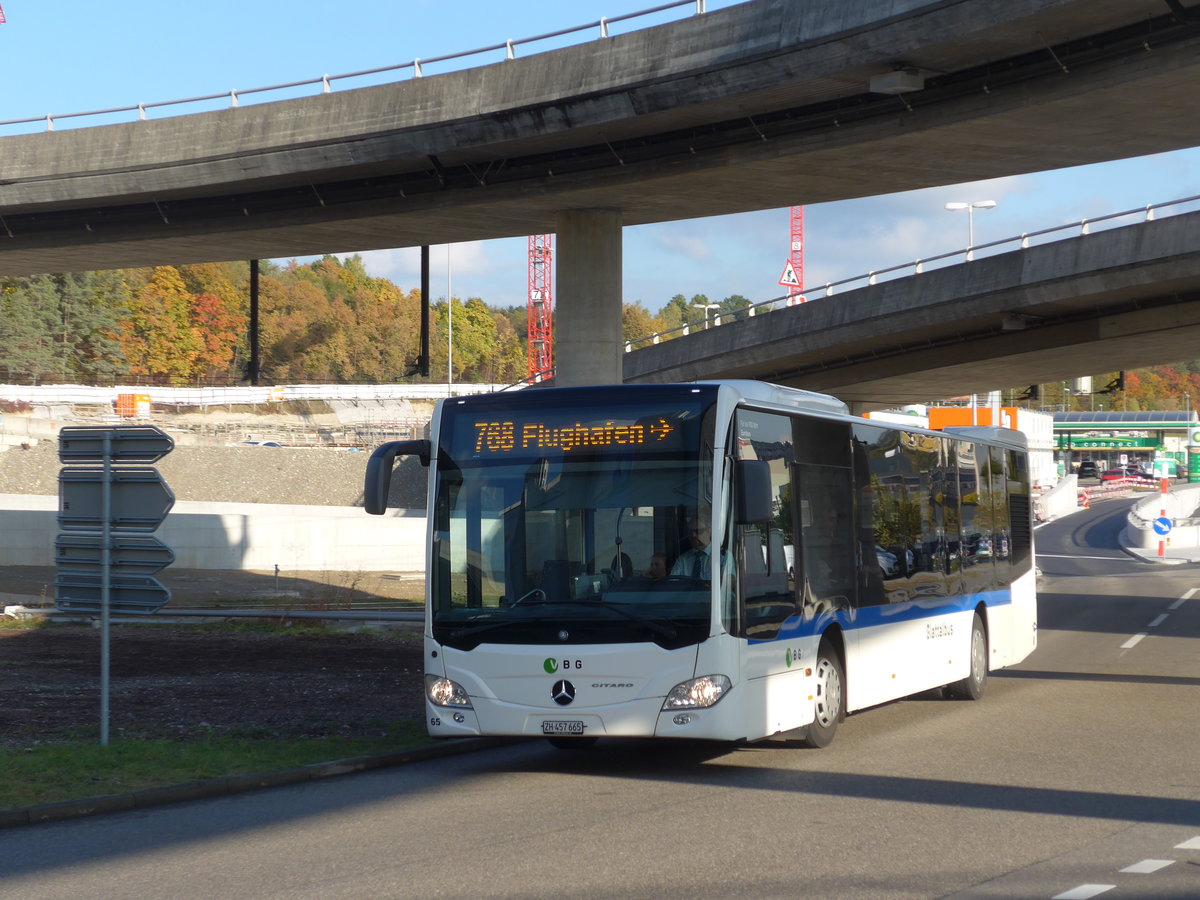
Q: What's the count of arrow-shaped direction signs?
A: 4